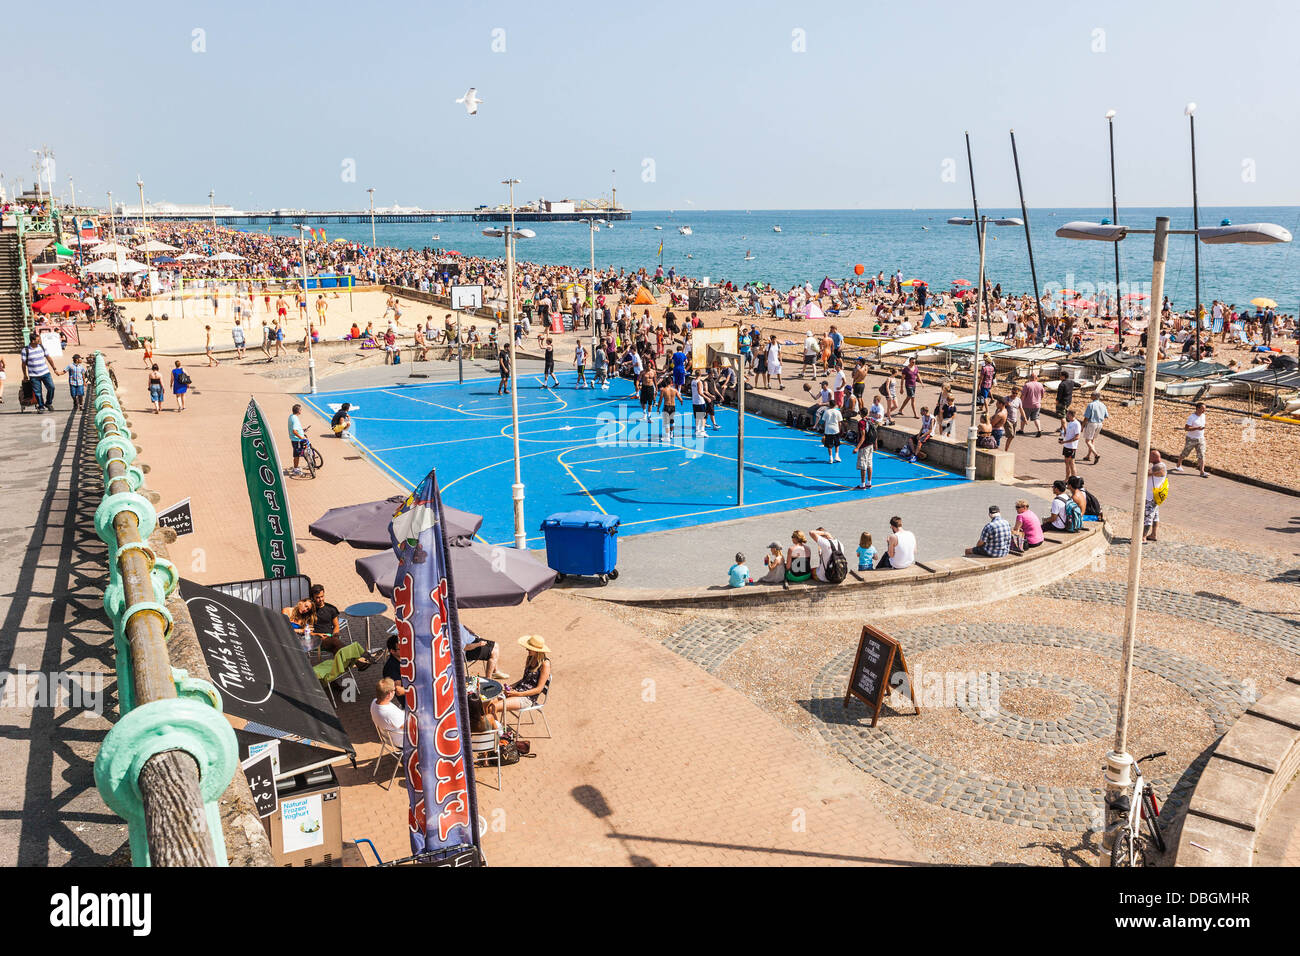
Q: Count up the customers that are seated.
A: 7